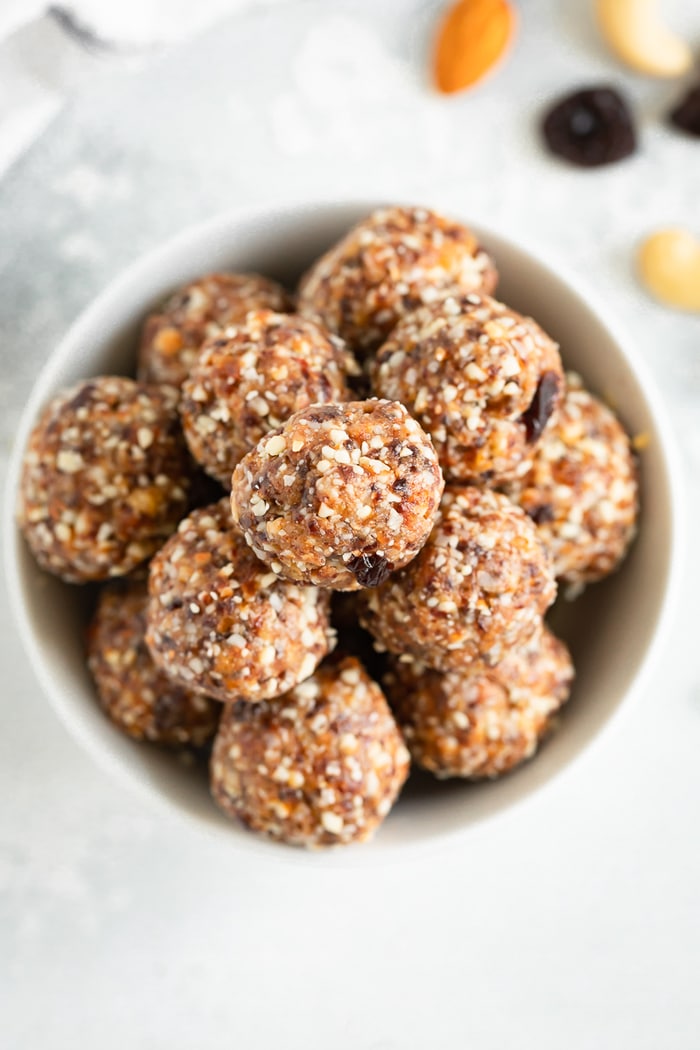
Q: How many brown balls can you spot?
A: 12